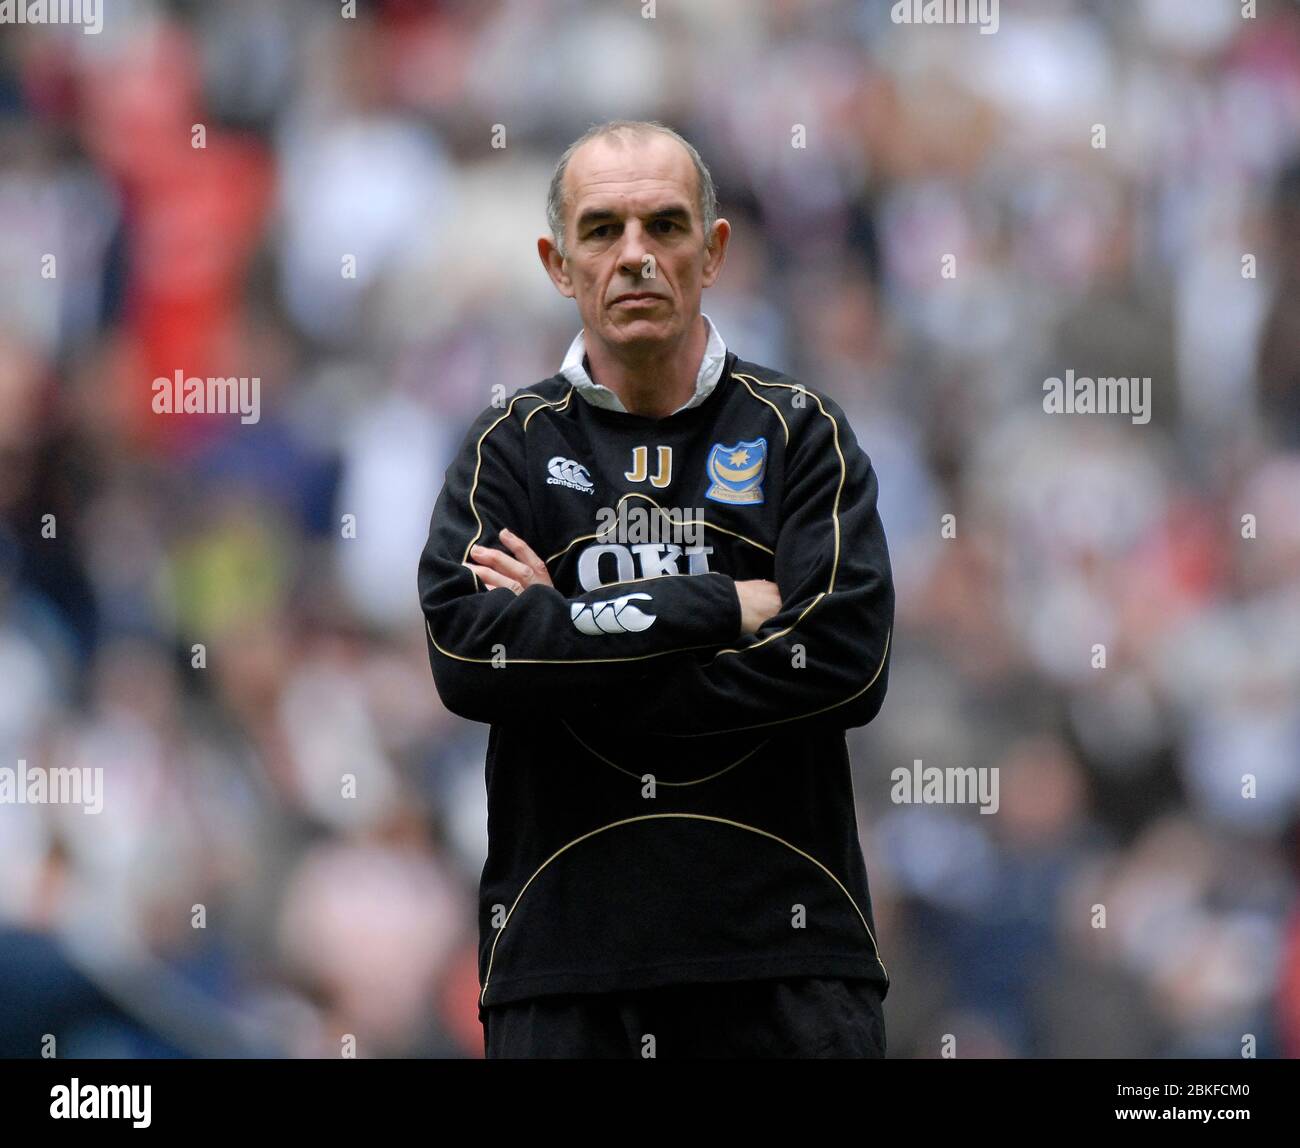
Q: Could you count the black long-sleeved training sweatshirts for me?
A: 1